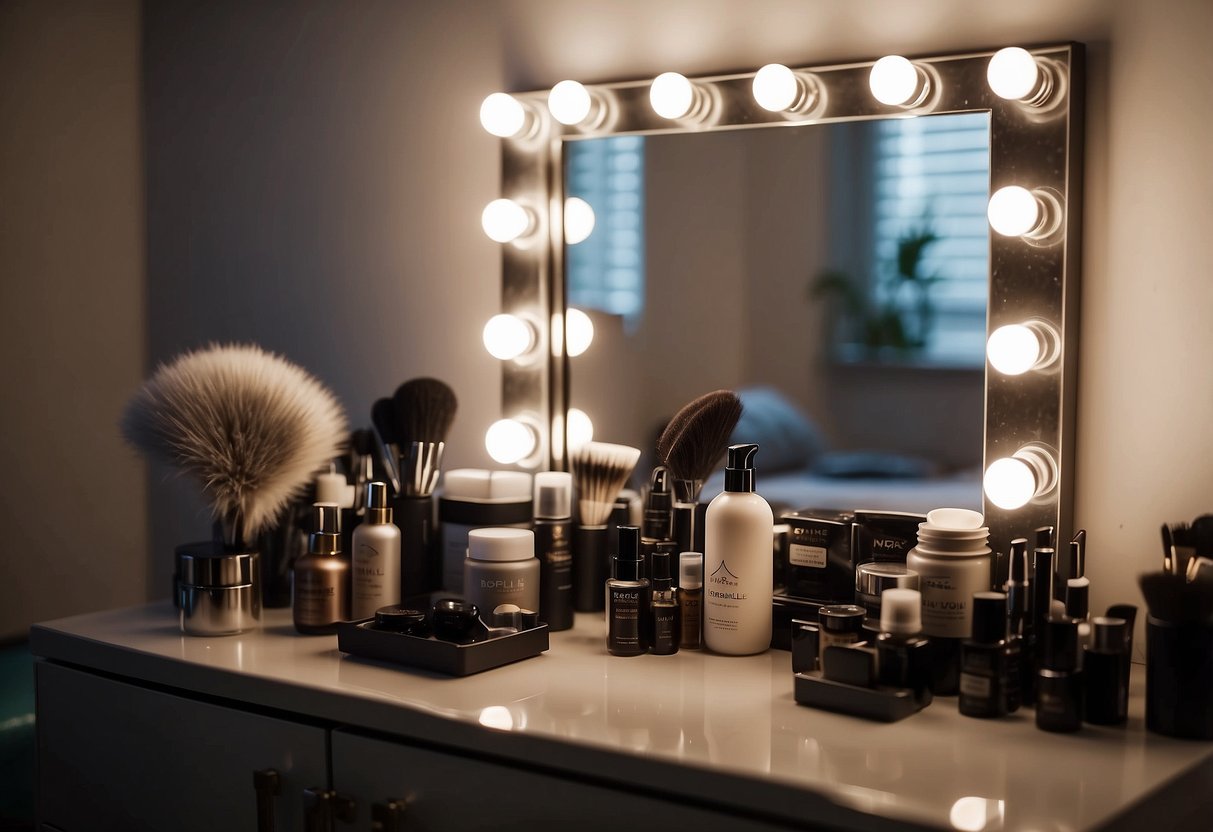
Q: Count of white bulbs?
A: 12